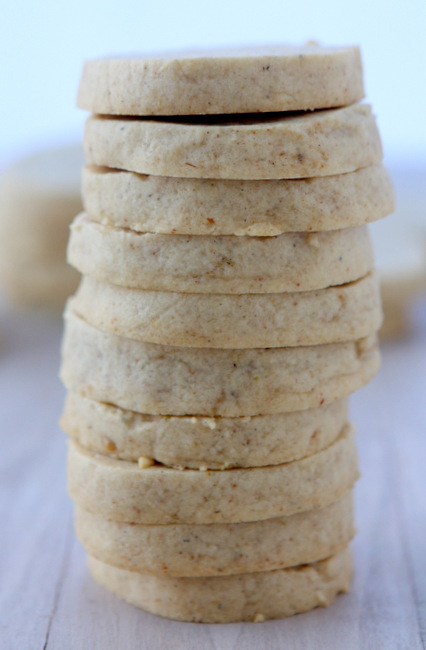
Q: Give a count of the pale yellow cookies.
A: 10